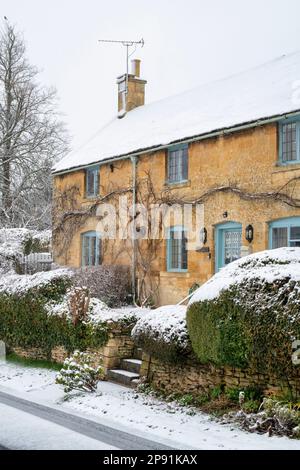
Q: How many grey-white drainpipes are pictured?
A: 1